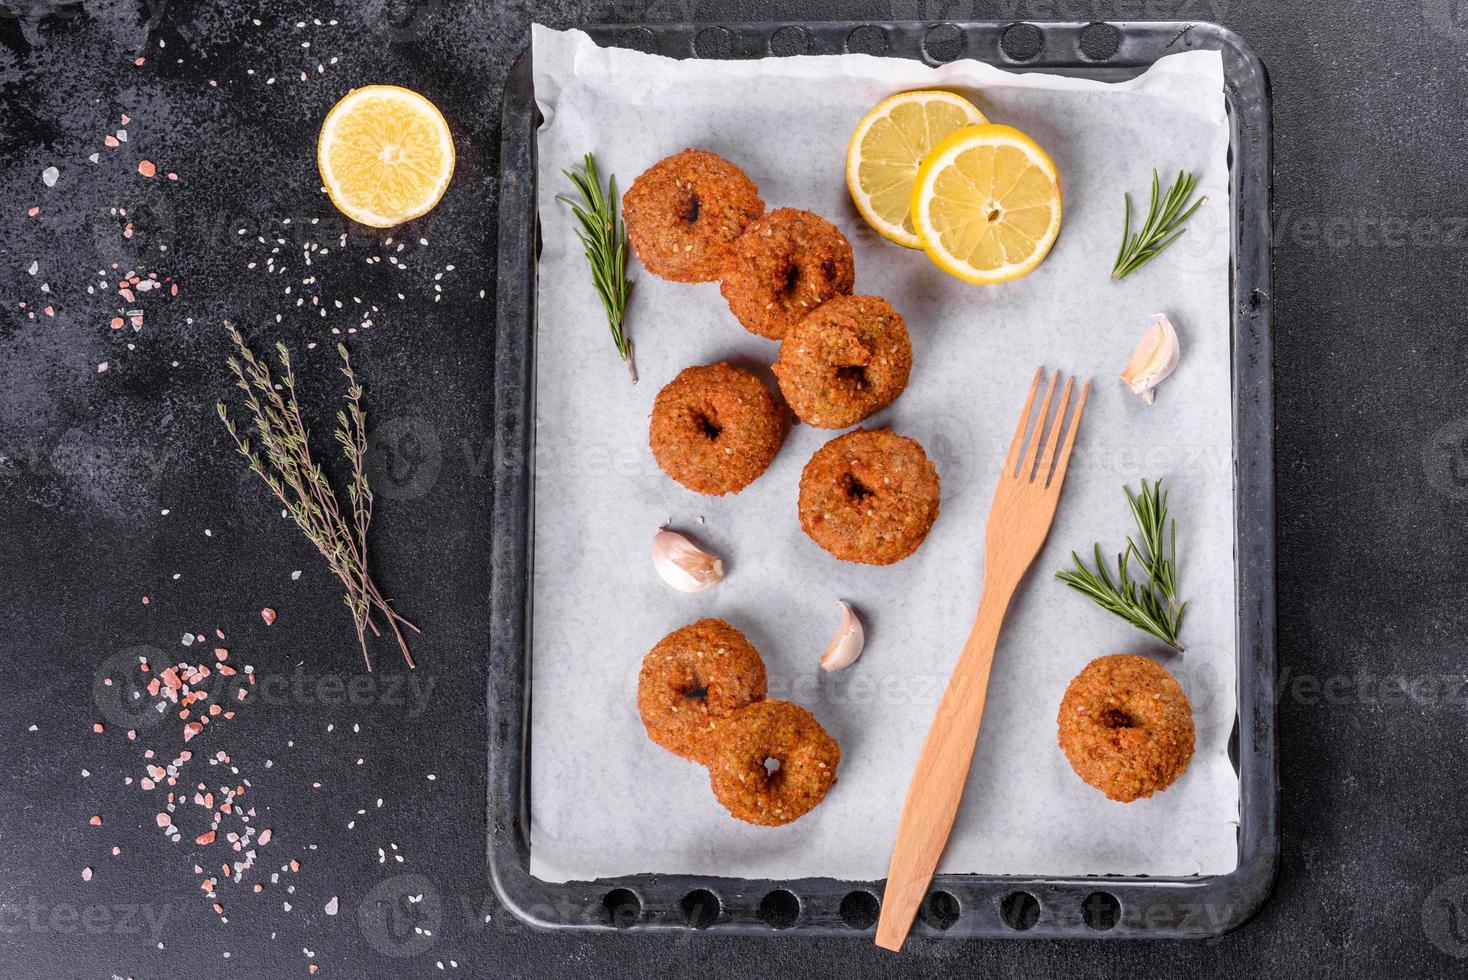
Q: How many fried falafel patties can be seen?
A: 8